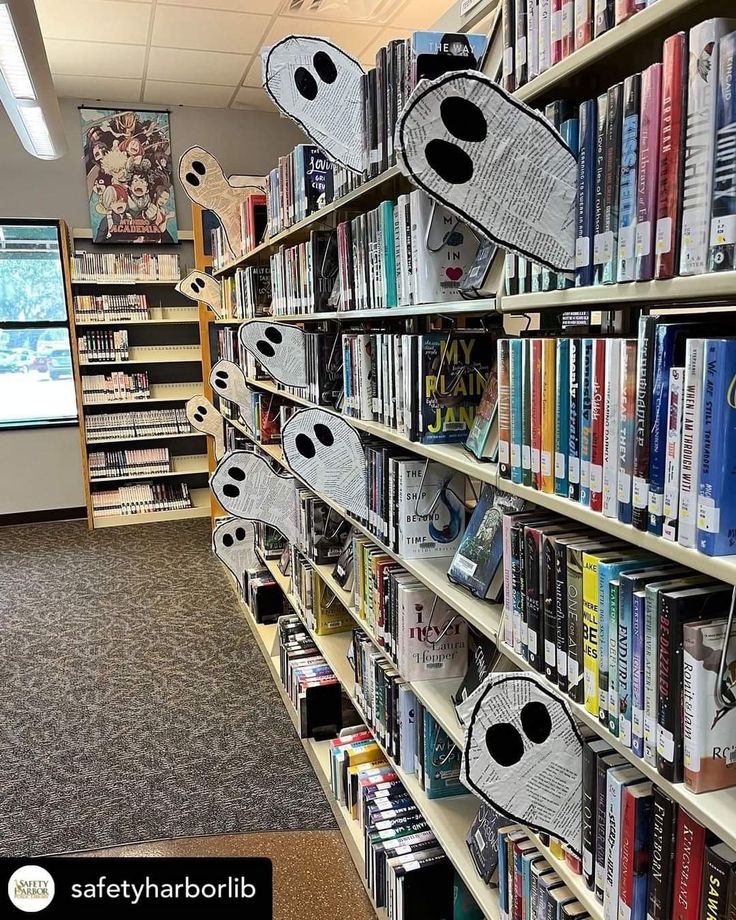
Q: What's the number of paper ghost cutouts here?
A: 11